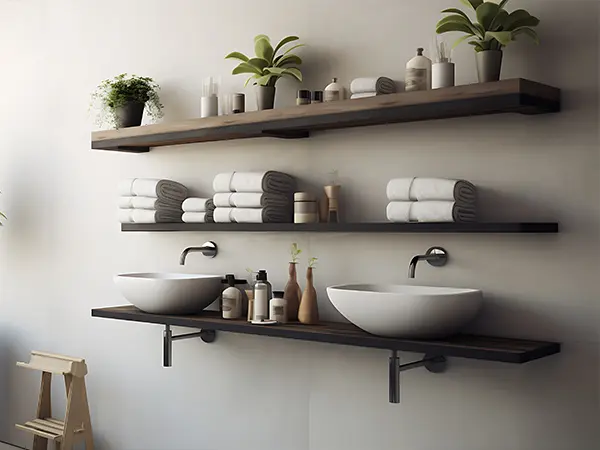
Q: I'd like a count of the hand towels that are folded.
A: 12